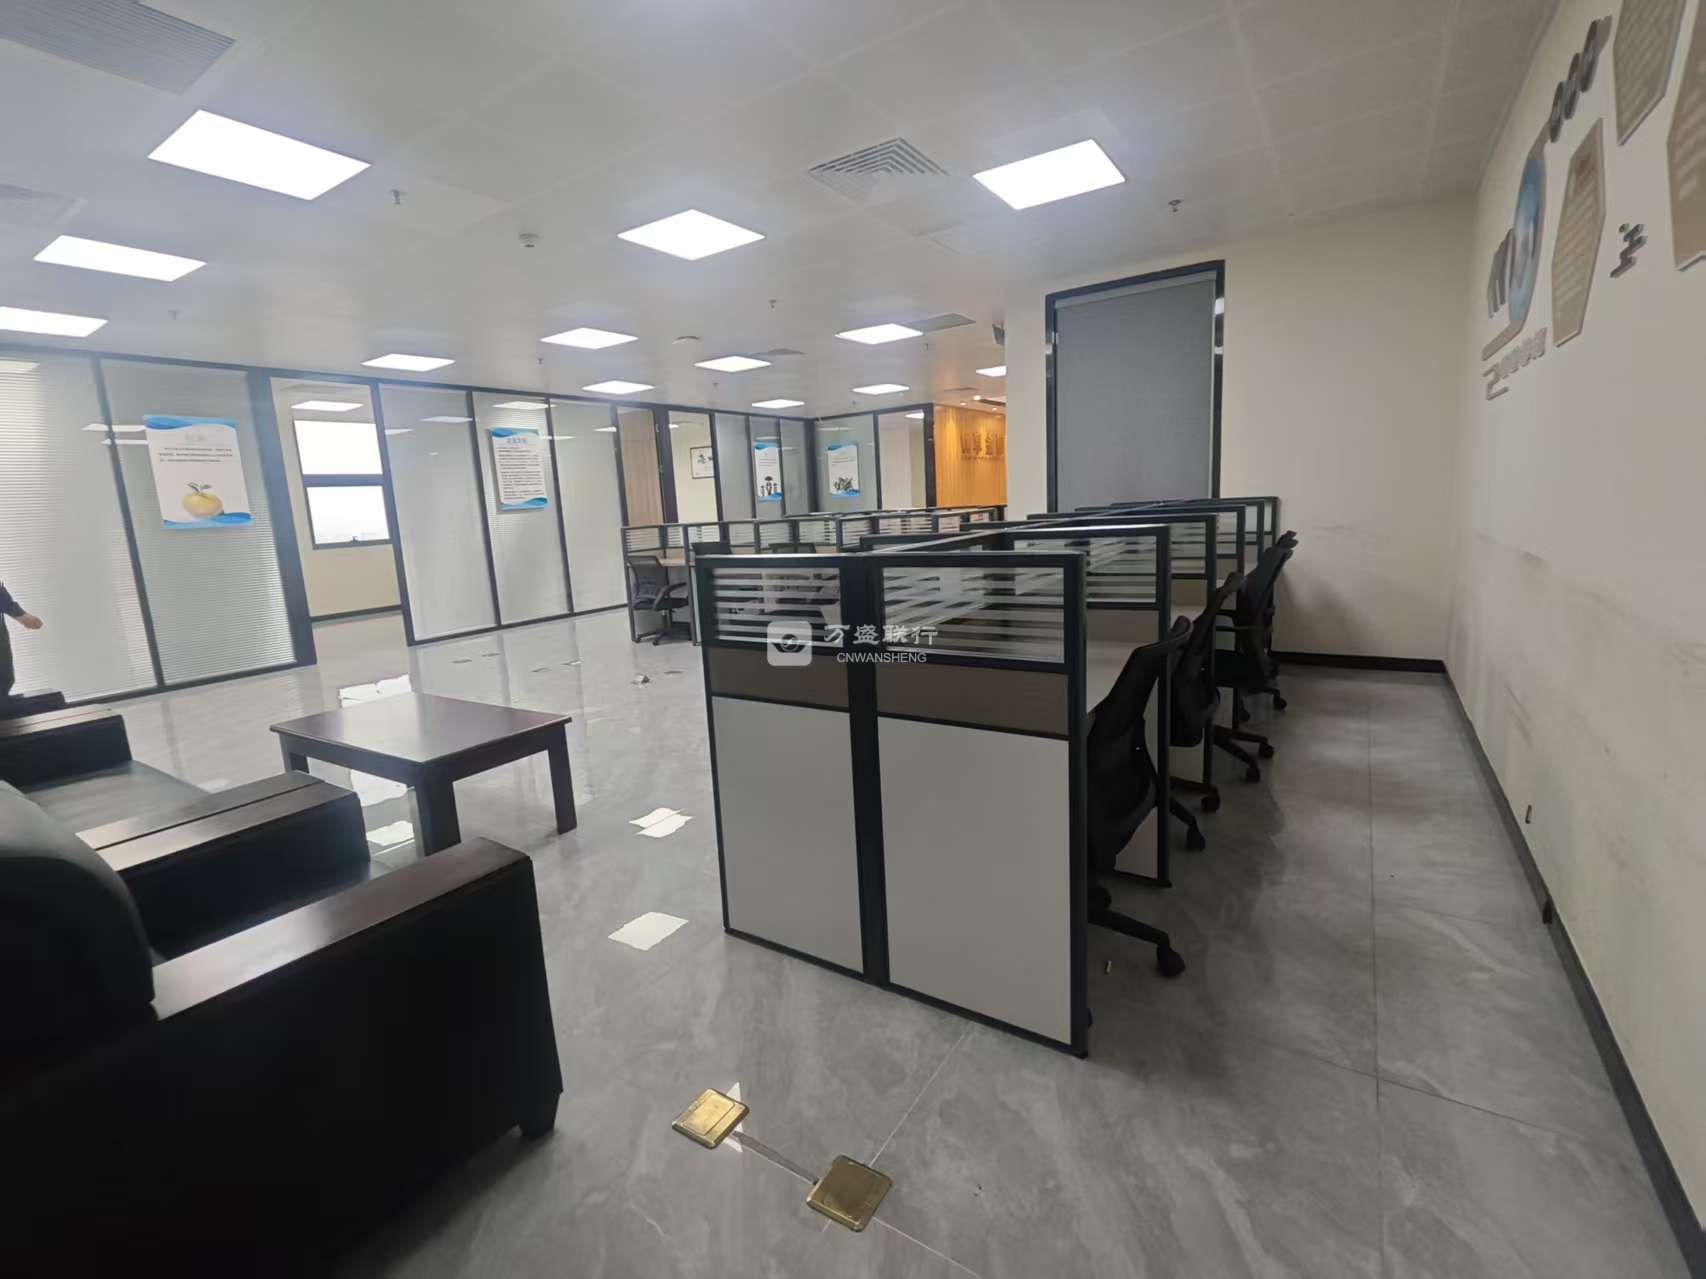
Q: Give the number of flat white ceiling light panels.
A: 13